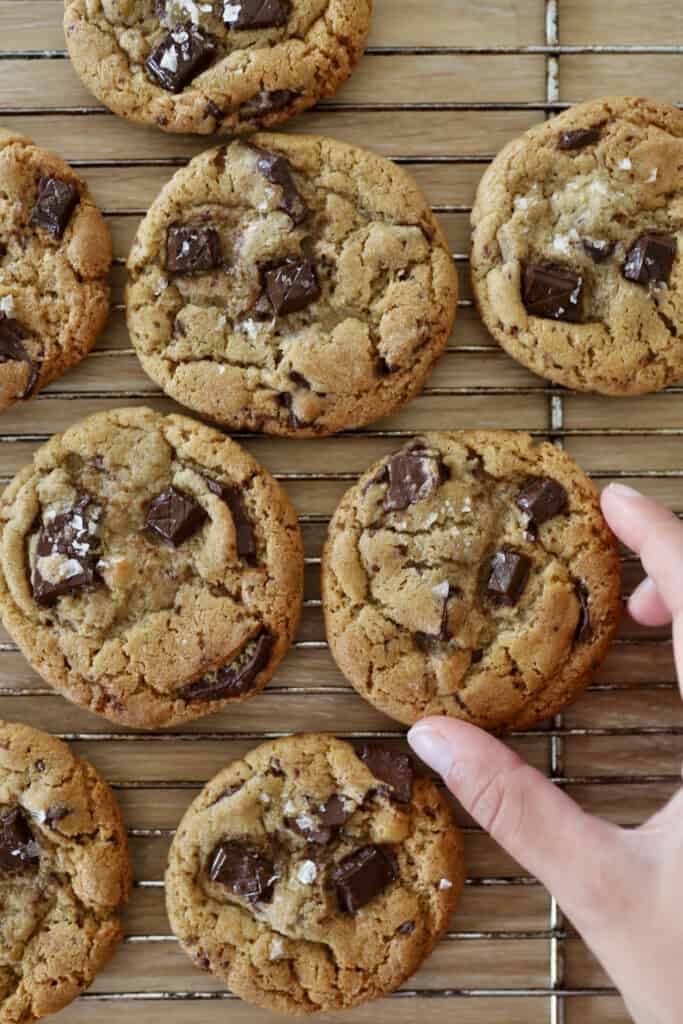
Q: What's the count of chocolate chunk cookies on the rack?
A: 8